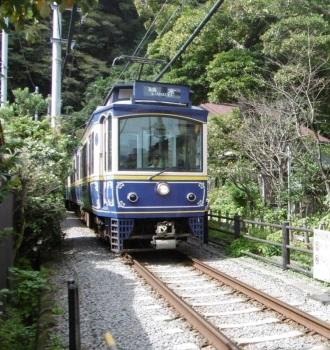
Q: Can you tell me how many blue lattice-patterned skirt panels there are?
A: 2